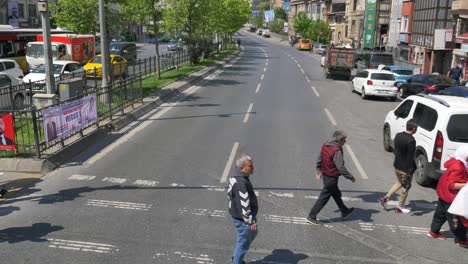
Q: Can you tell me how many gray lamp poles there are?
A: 2